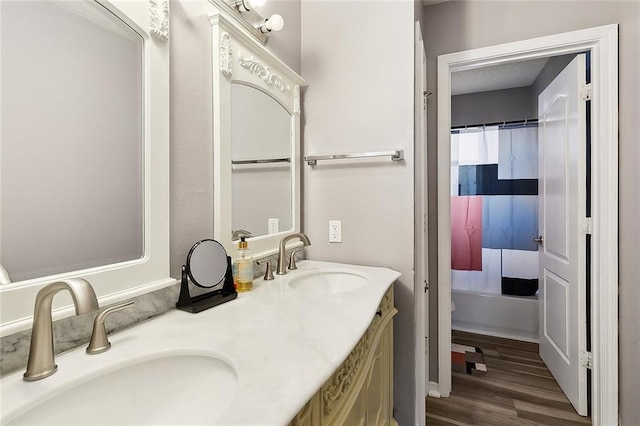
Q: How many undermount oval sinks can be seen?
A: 2